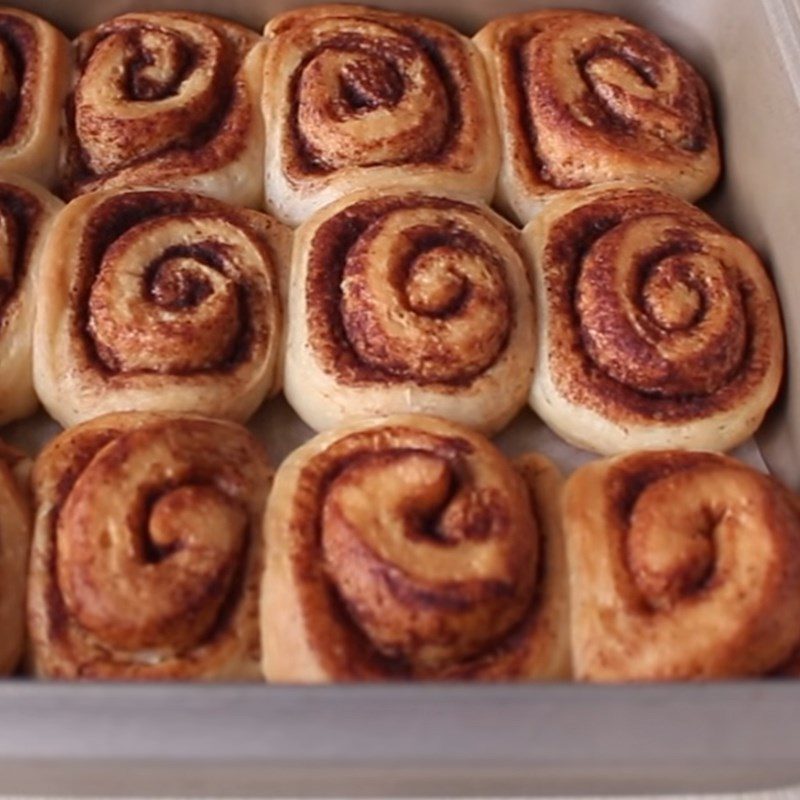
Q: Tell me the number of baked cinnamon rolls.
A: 12